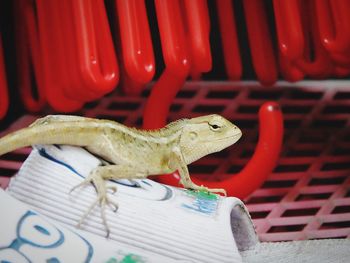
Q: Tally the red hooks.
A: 1